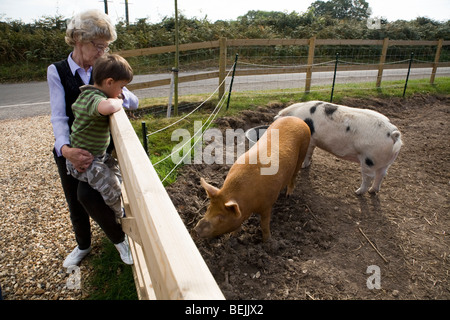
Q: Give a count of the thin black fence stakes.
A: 4